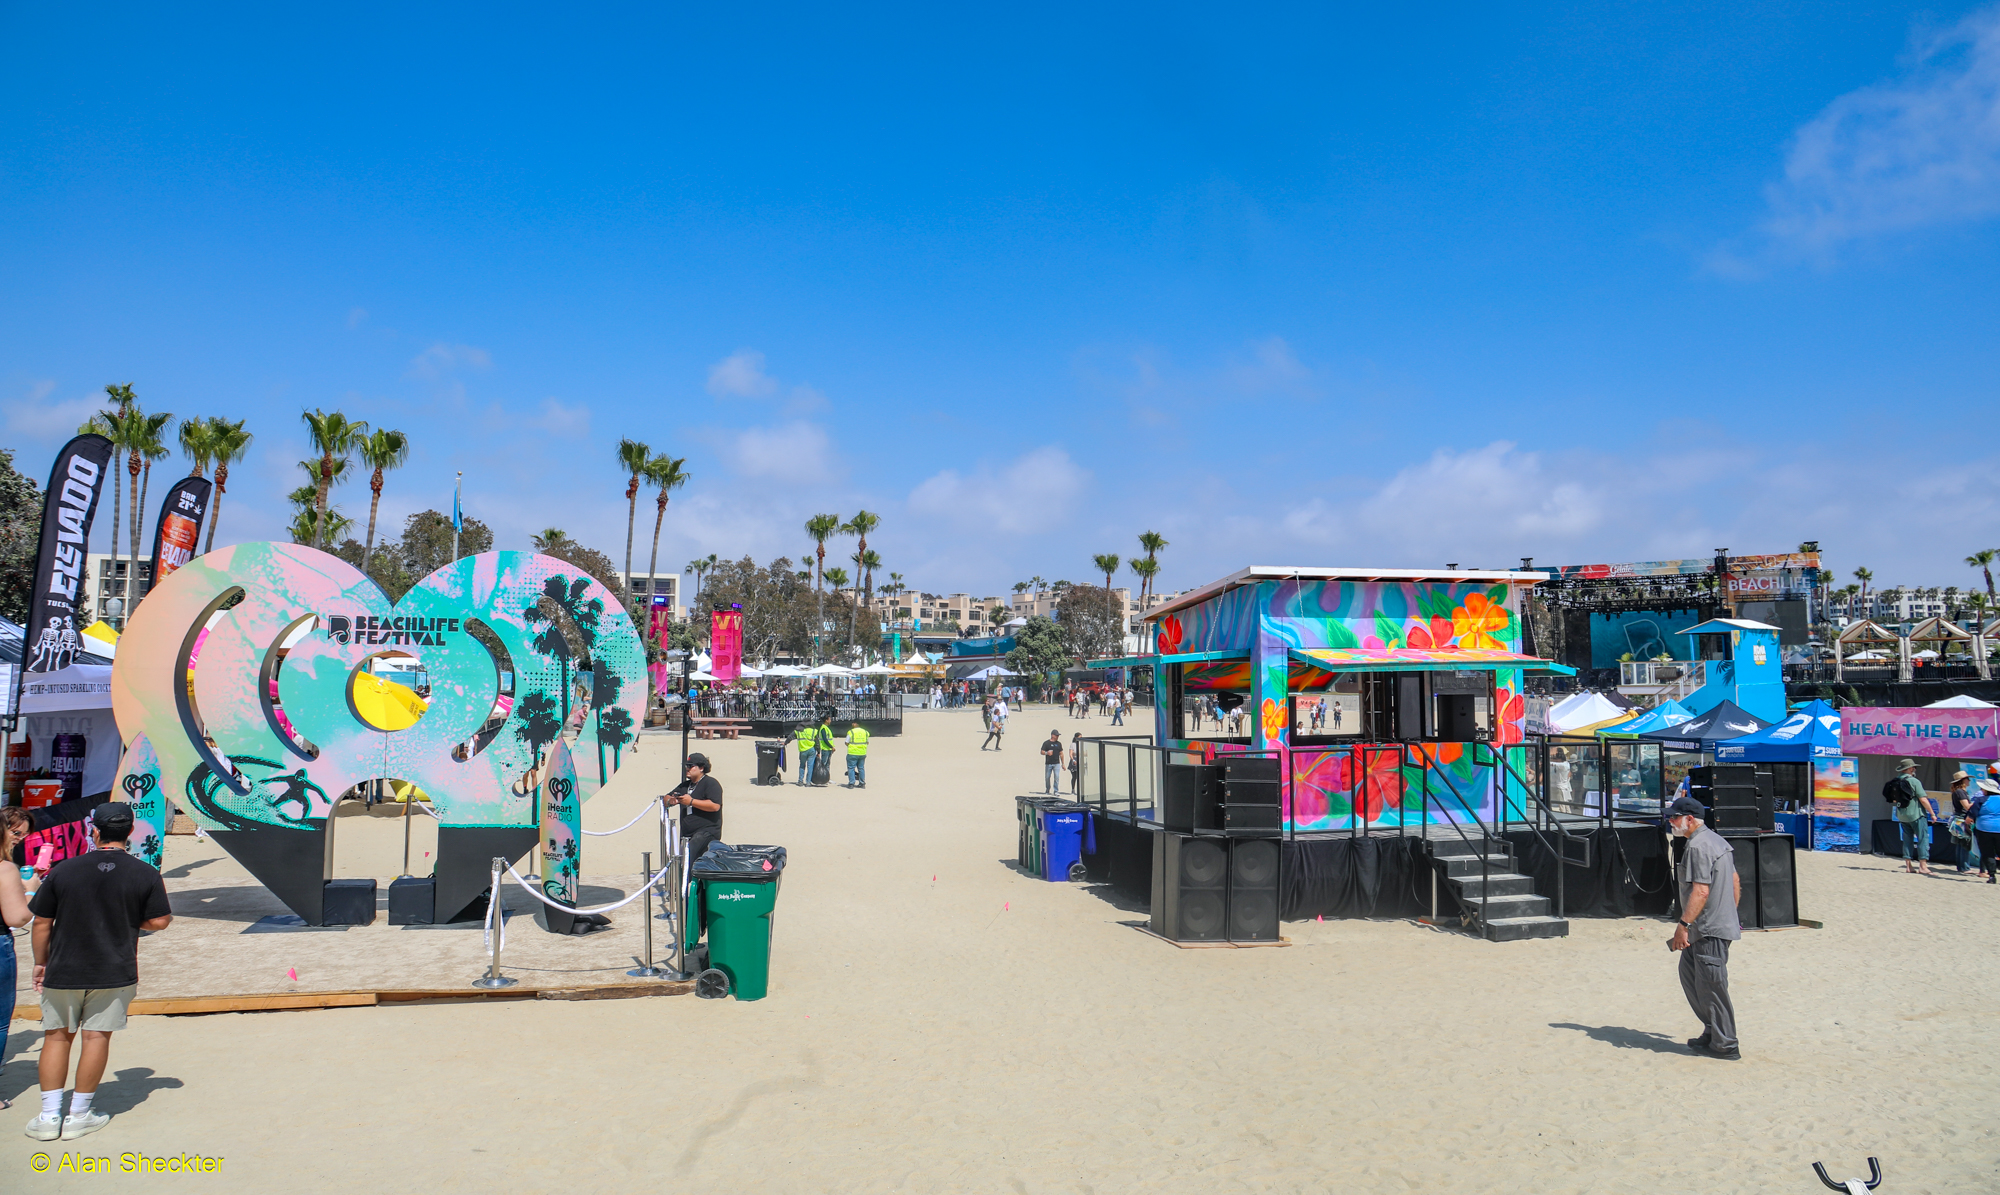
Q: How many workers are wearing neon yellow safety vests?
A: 3